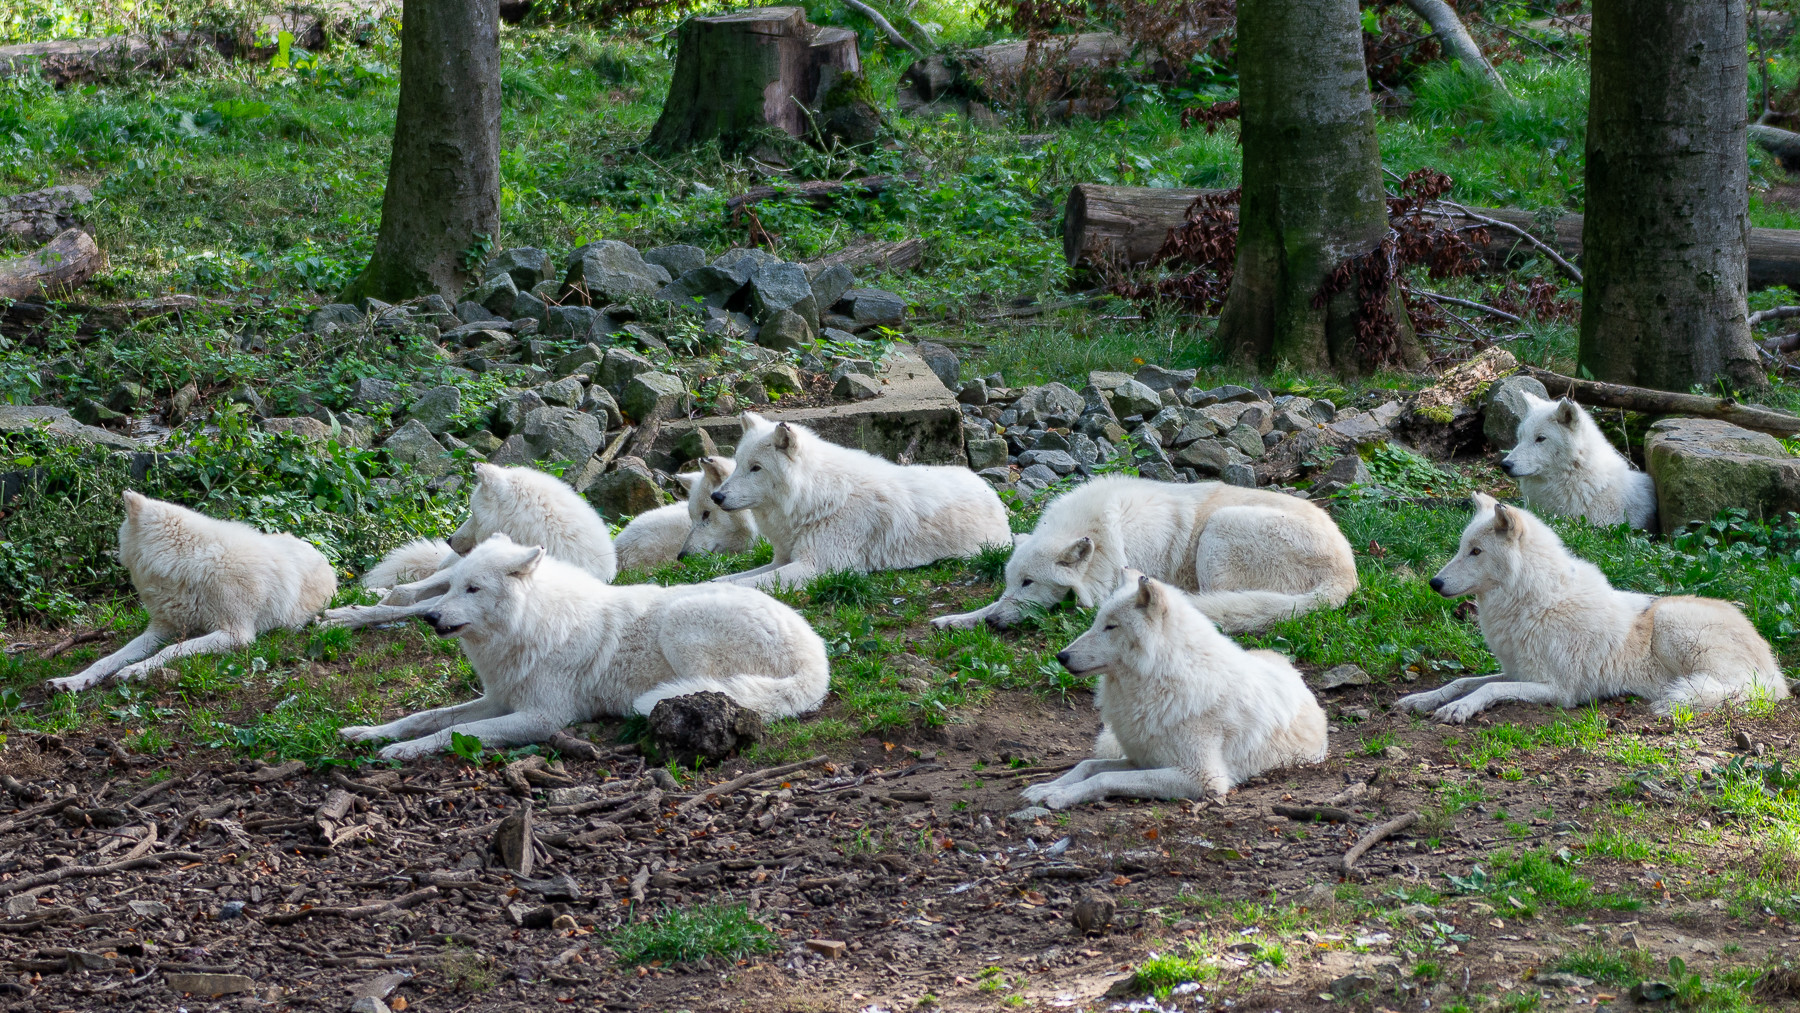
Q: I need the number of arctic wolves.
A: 9